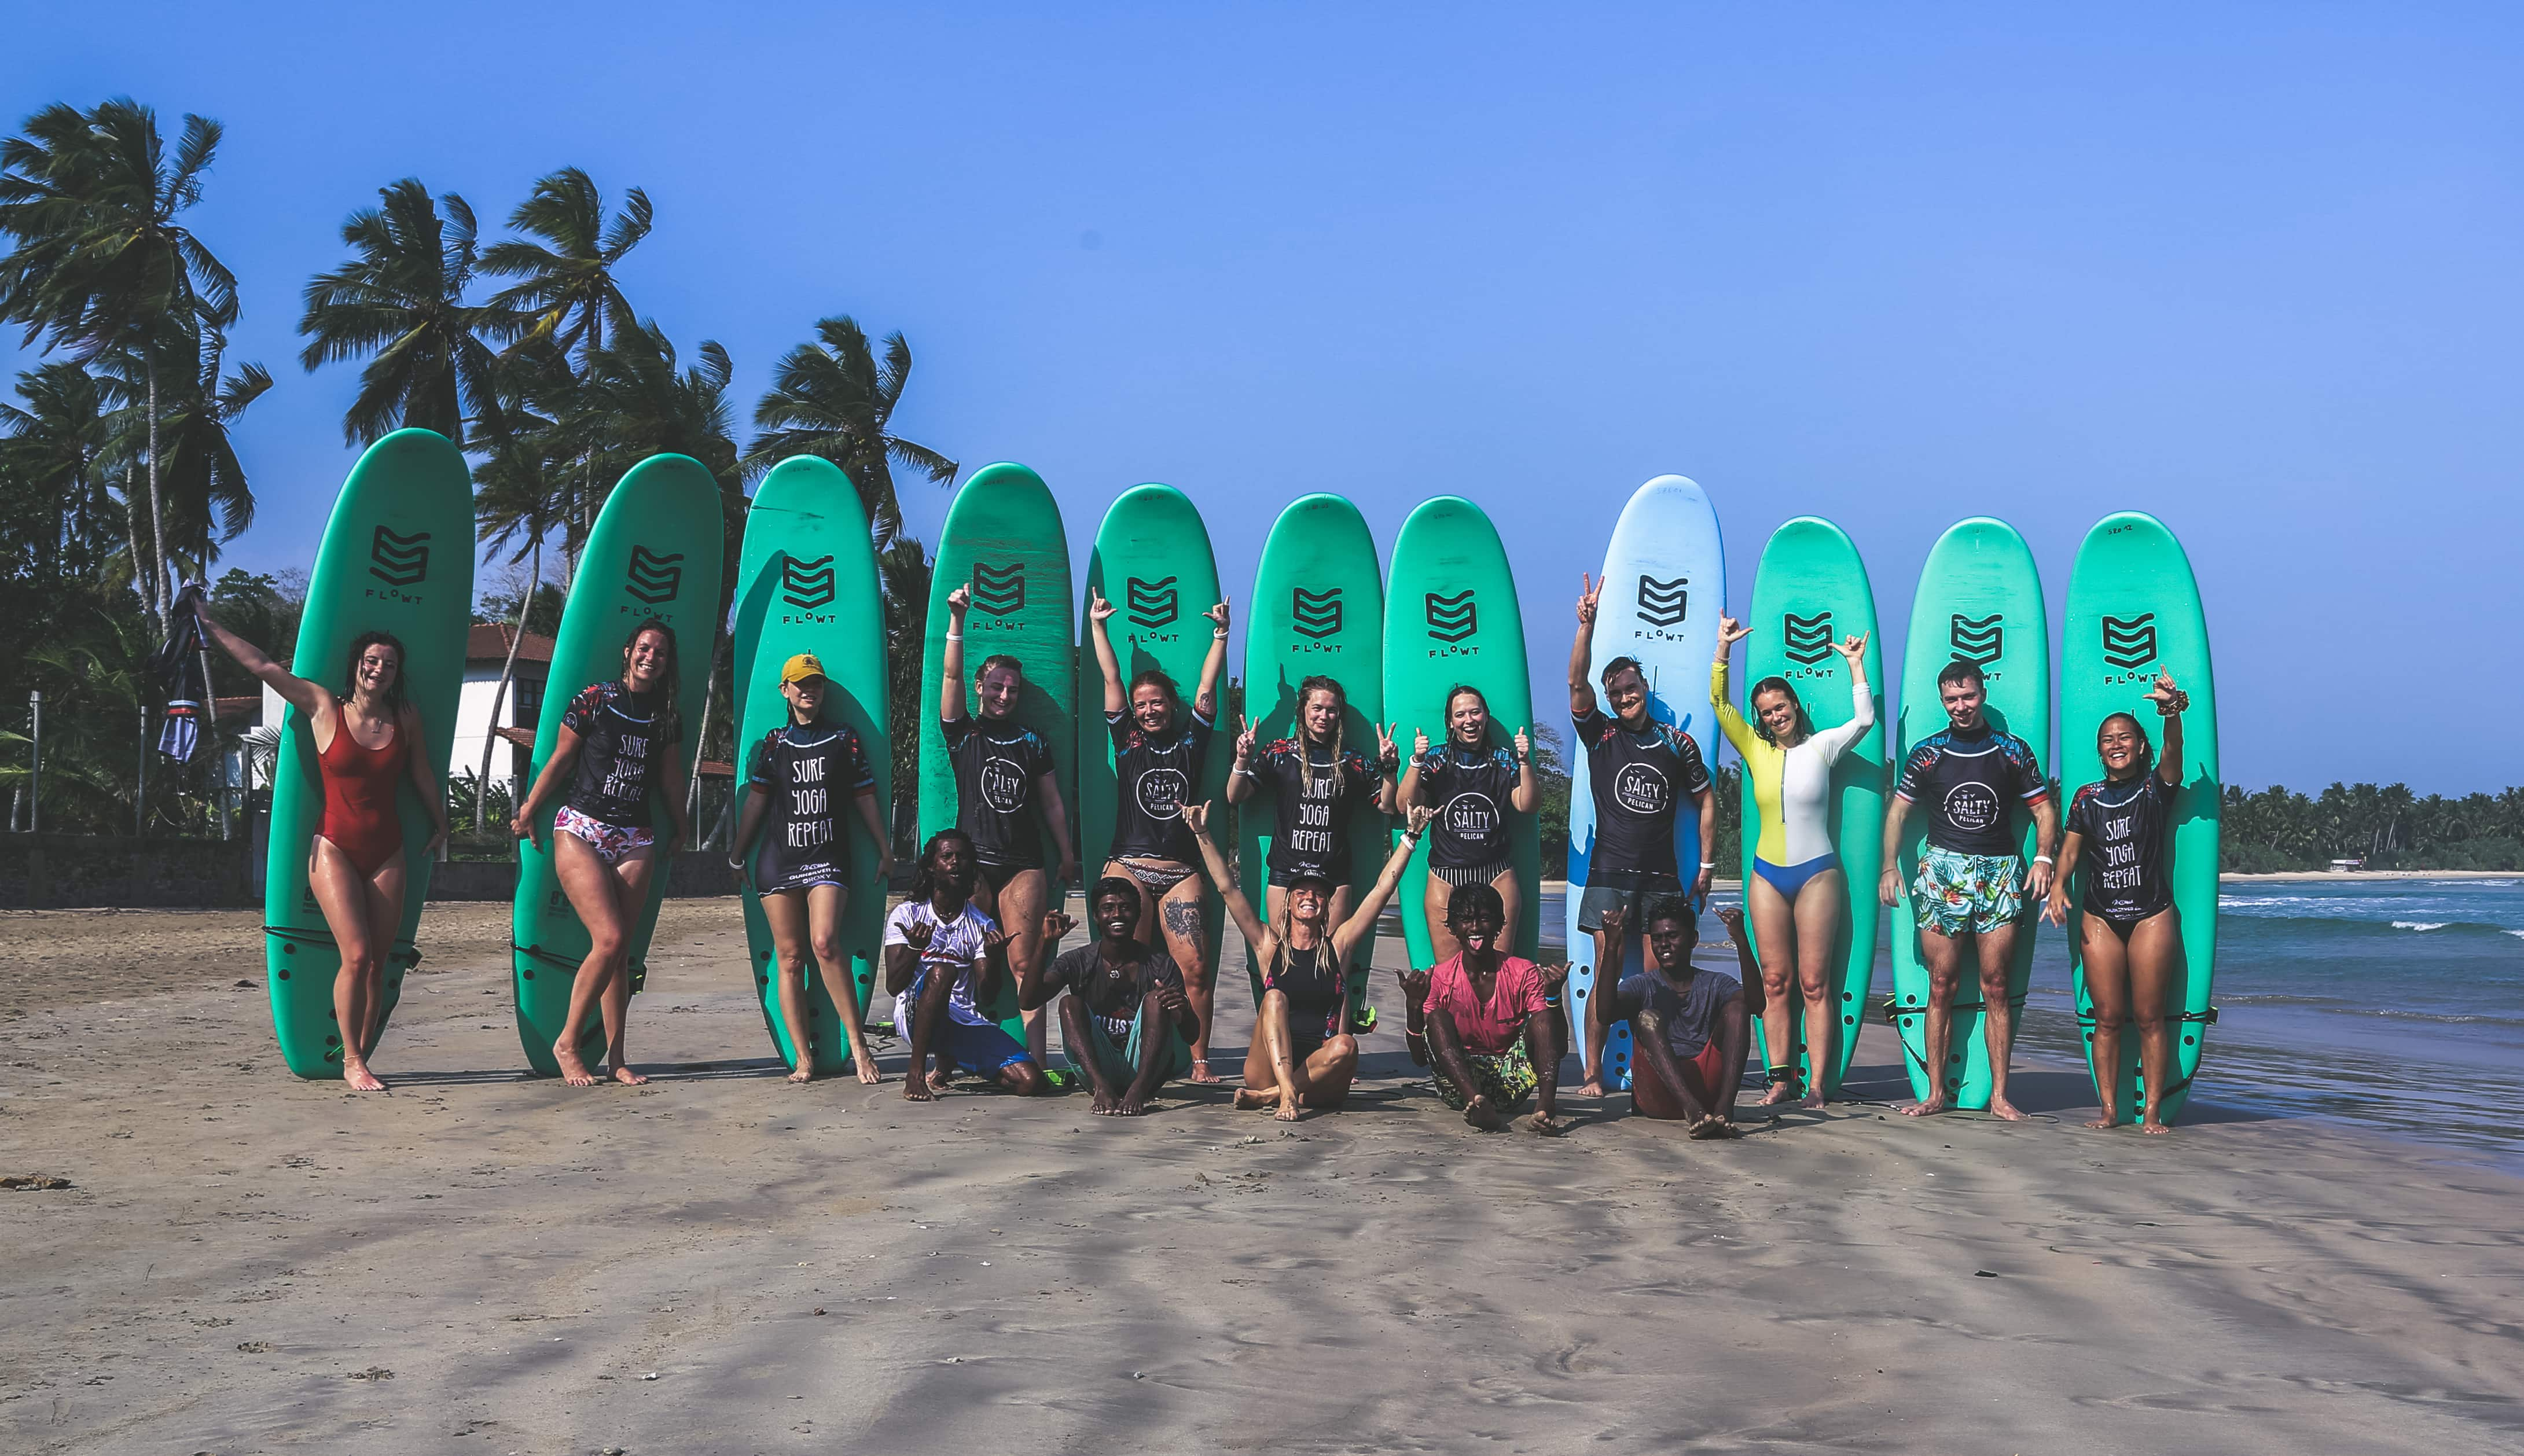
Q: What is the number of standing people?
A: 11